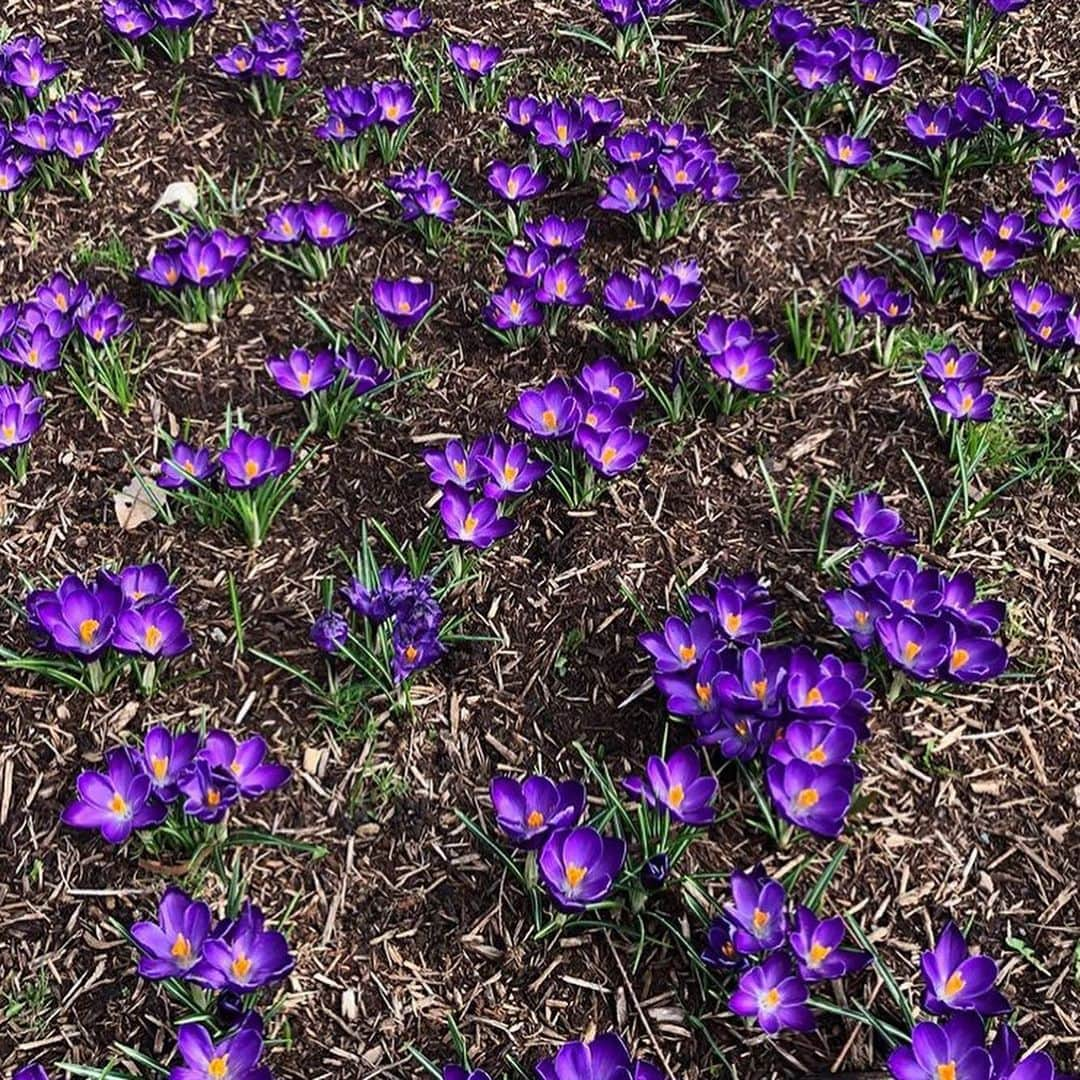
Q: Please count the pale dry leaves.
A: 2